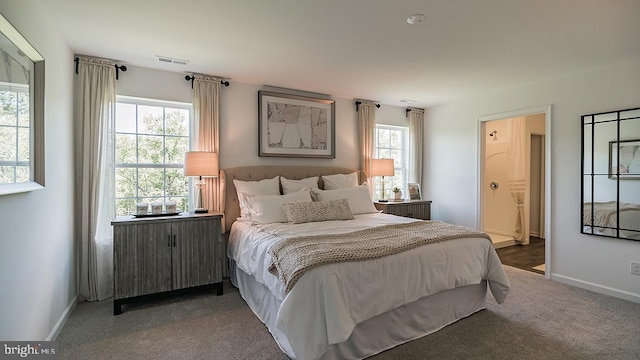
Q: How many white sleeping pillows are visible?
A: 5